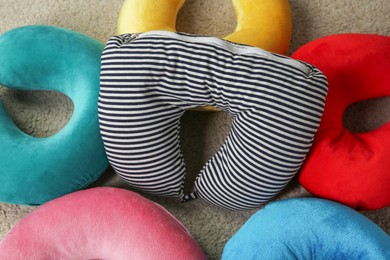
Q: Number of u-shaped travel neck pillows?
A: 6